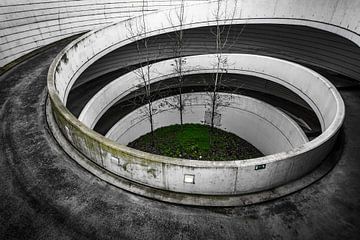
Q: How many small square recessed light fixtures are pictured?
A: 3